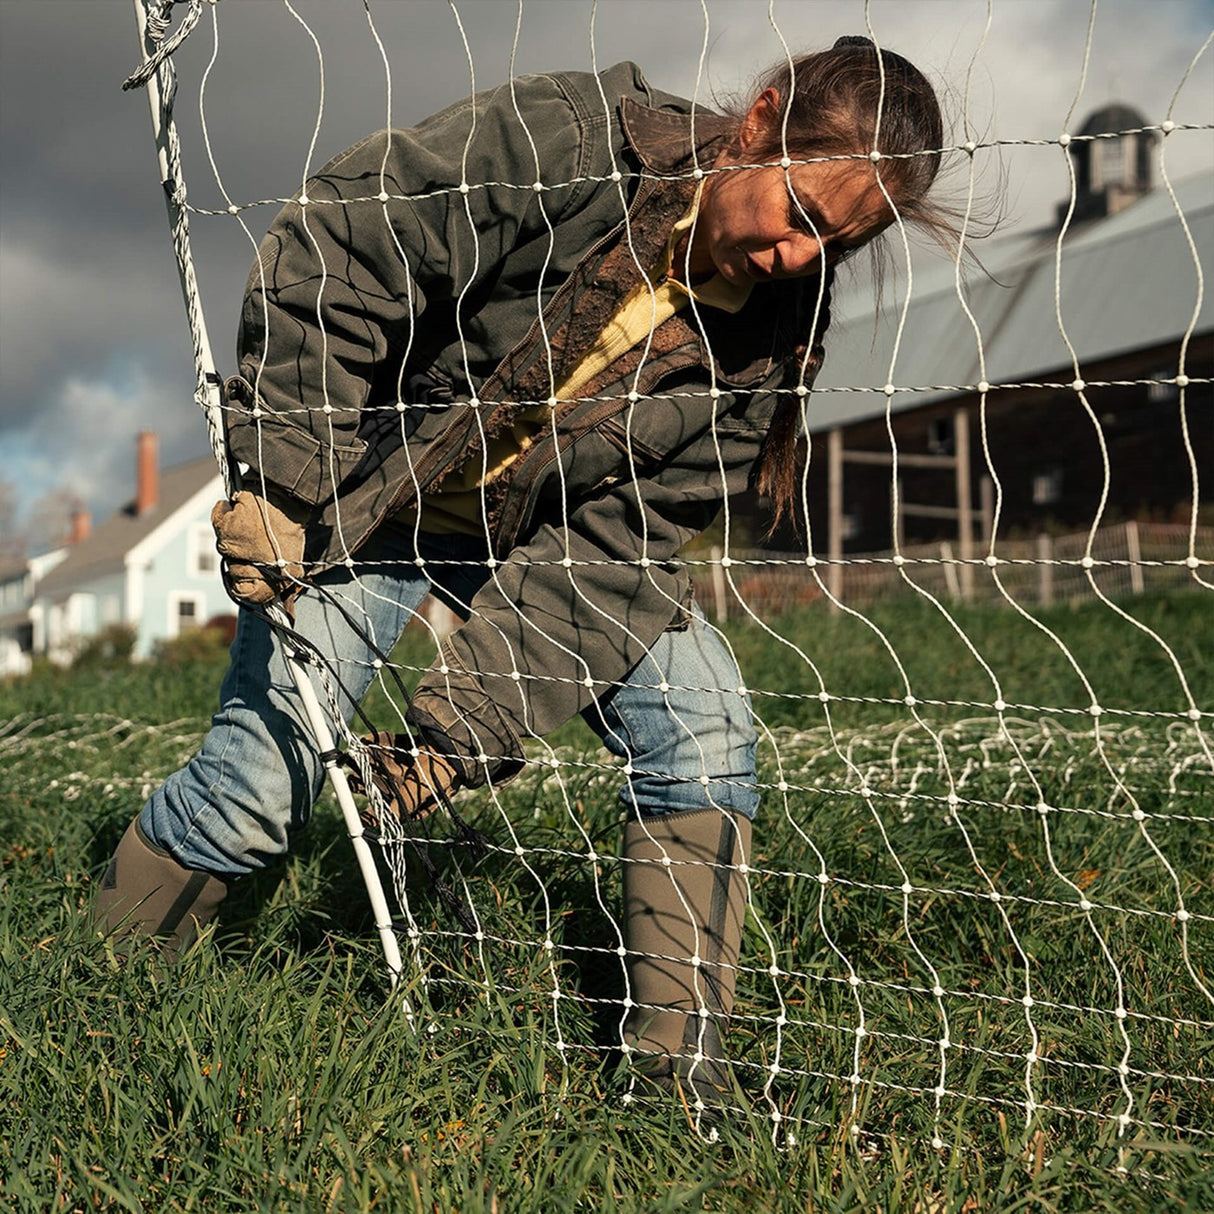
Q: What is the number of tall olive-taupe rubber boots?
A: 2